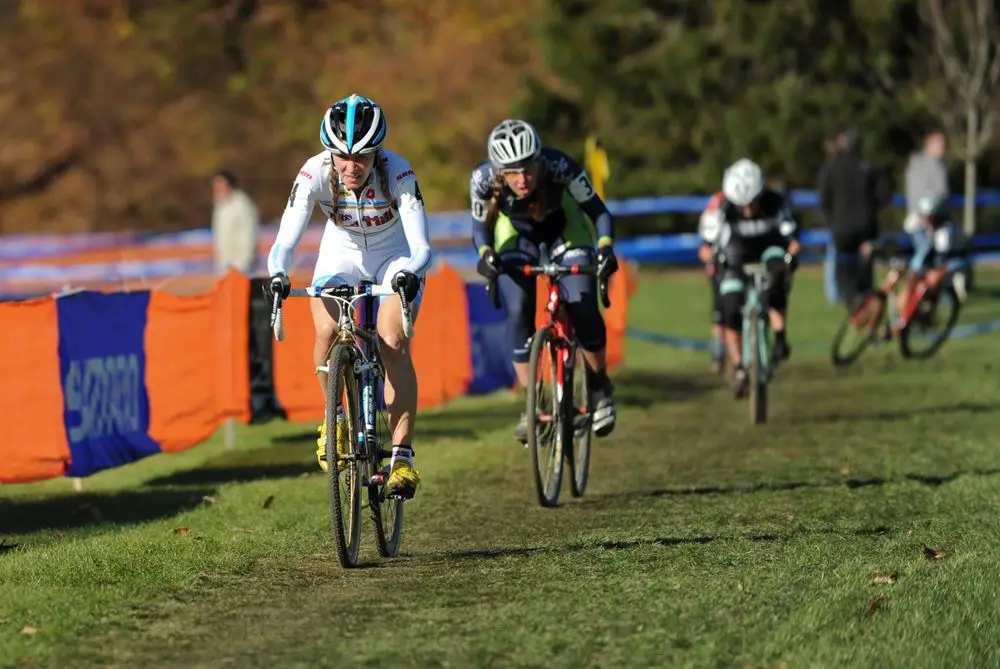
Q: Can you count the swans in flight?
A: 0